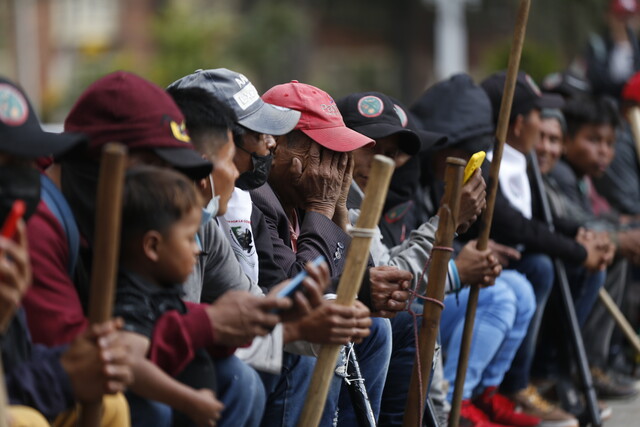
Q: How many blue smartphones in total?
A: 1